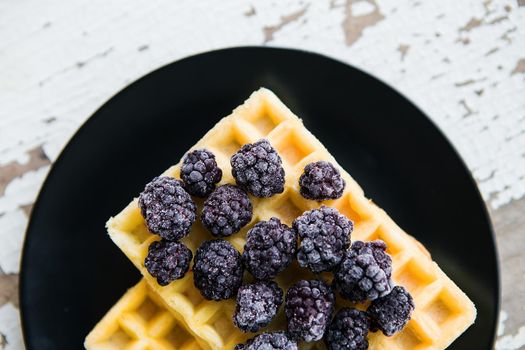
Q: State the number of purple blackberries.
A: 15